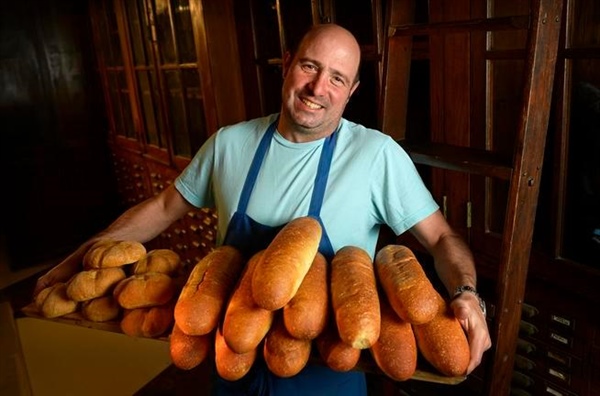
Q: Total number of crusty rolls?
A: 7